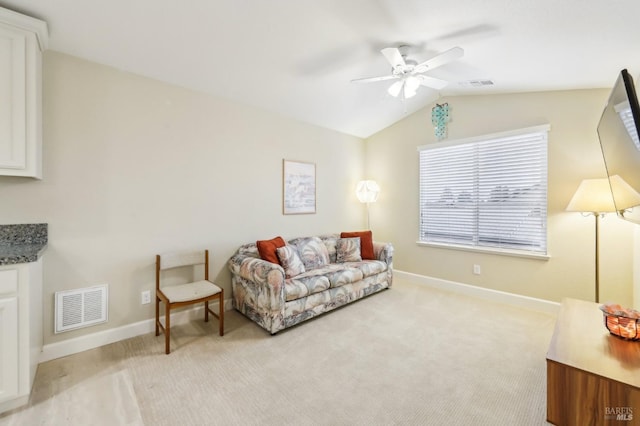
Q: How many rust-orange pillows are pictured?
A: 2